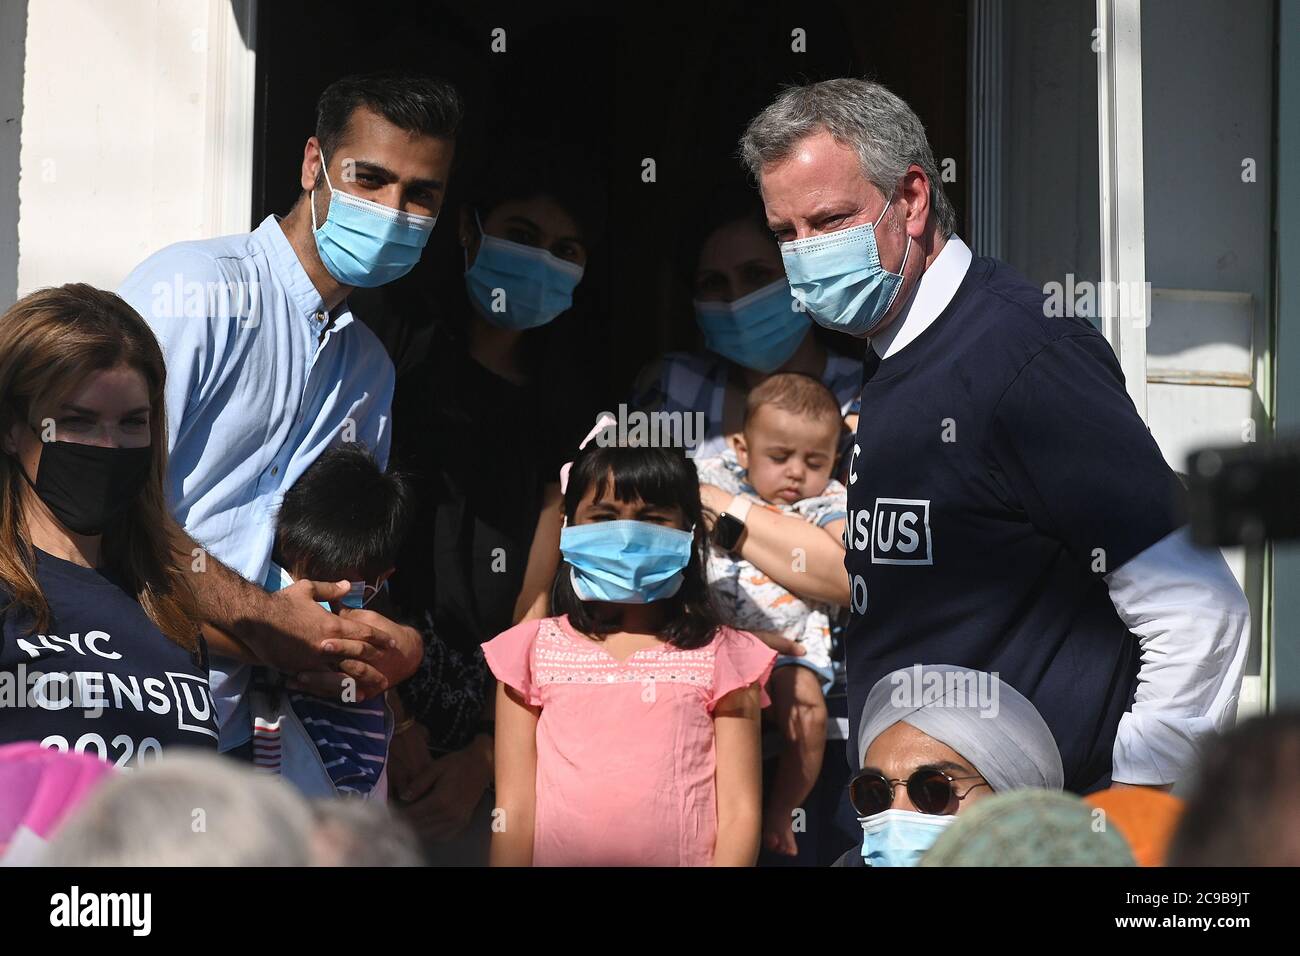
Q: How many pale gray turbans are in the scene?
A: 1